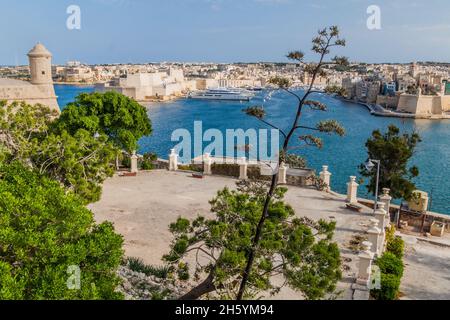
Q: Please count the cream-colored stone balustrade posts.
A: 11